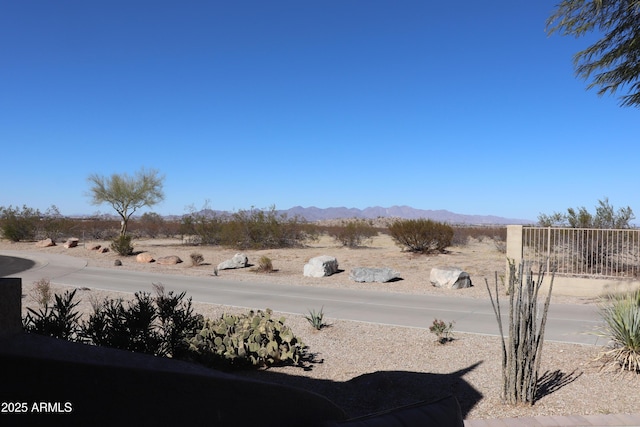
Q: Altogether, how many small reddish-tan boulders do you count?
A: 6